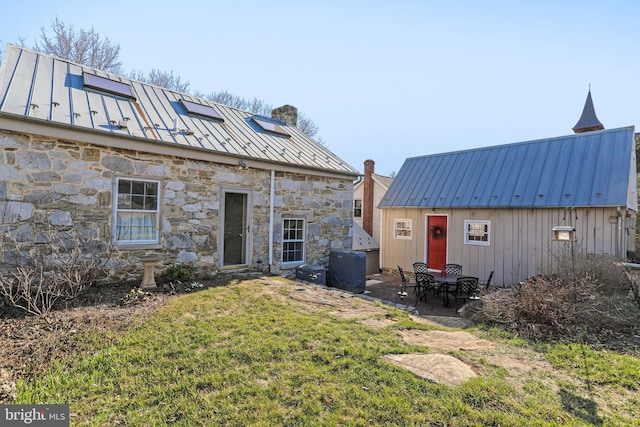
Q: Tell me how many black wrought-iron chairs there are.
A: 6